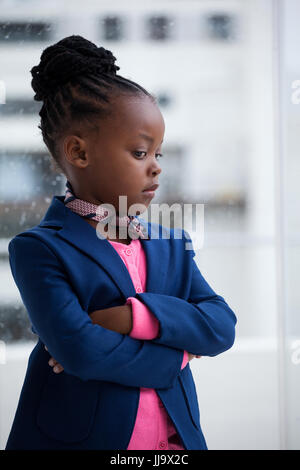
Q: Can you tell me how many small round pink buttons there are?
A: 3